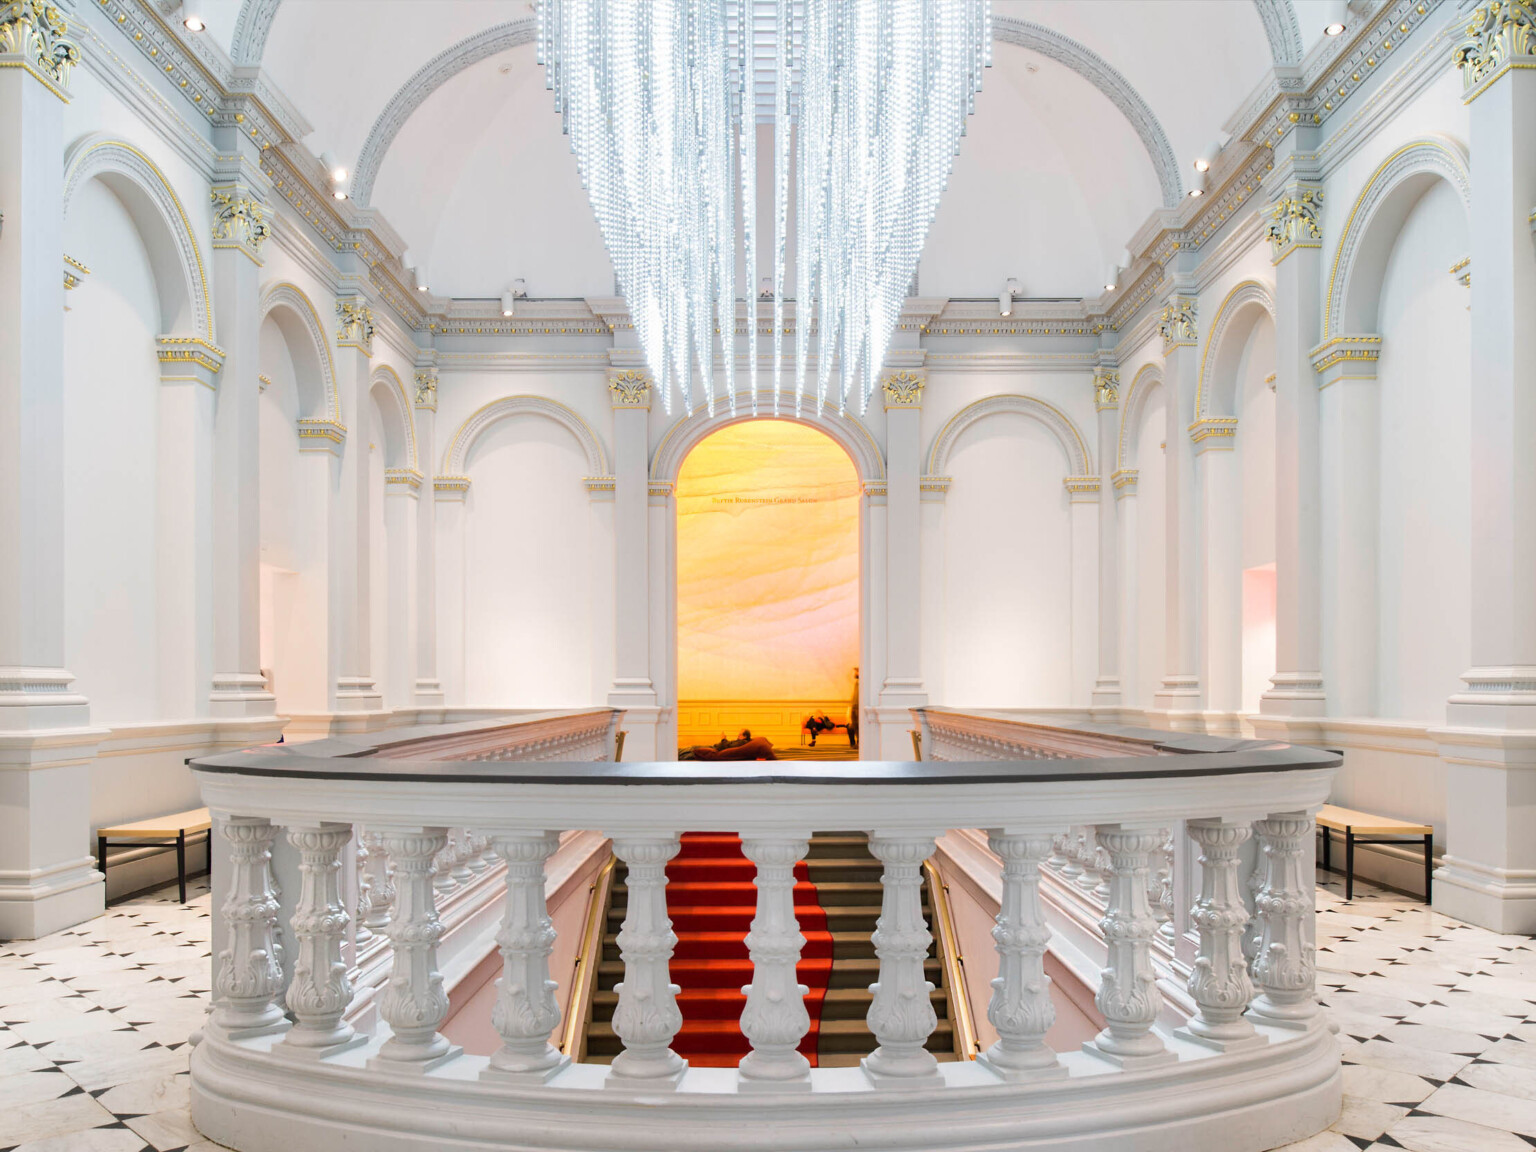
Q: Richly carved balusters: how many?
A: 11